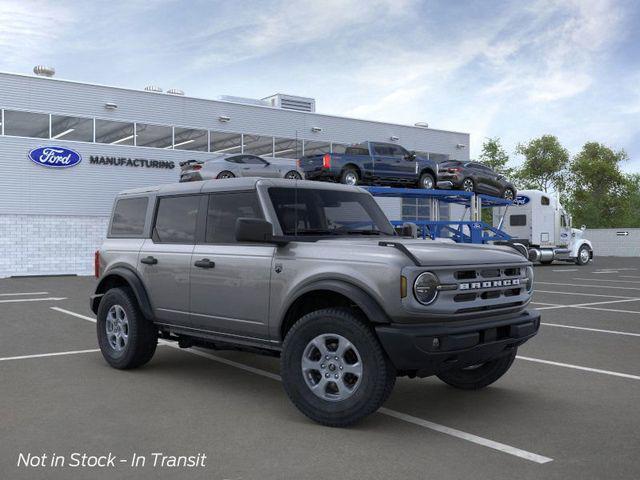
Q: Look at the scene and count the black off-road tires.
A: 3